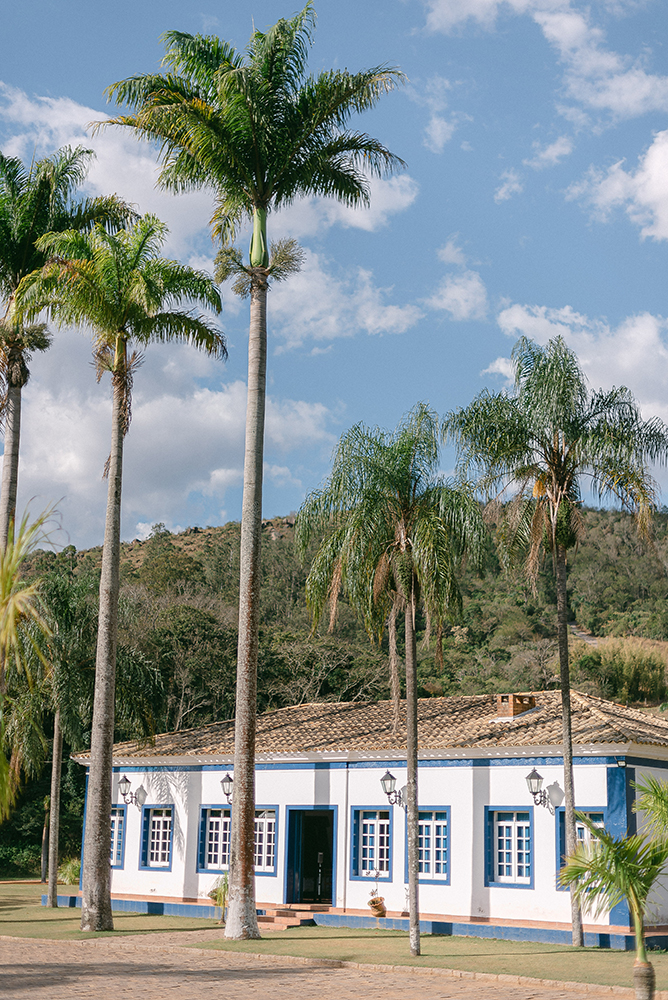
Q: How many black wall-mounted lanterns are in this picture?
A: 4